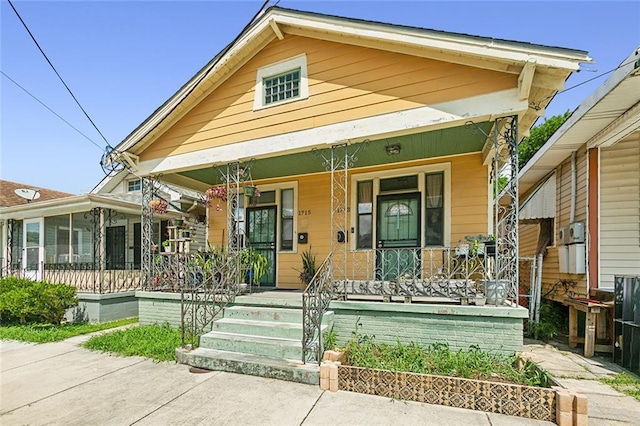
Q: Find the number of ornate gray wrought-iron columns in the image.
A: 4